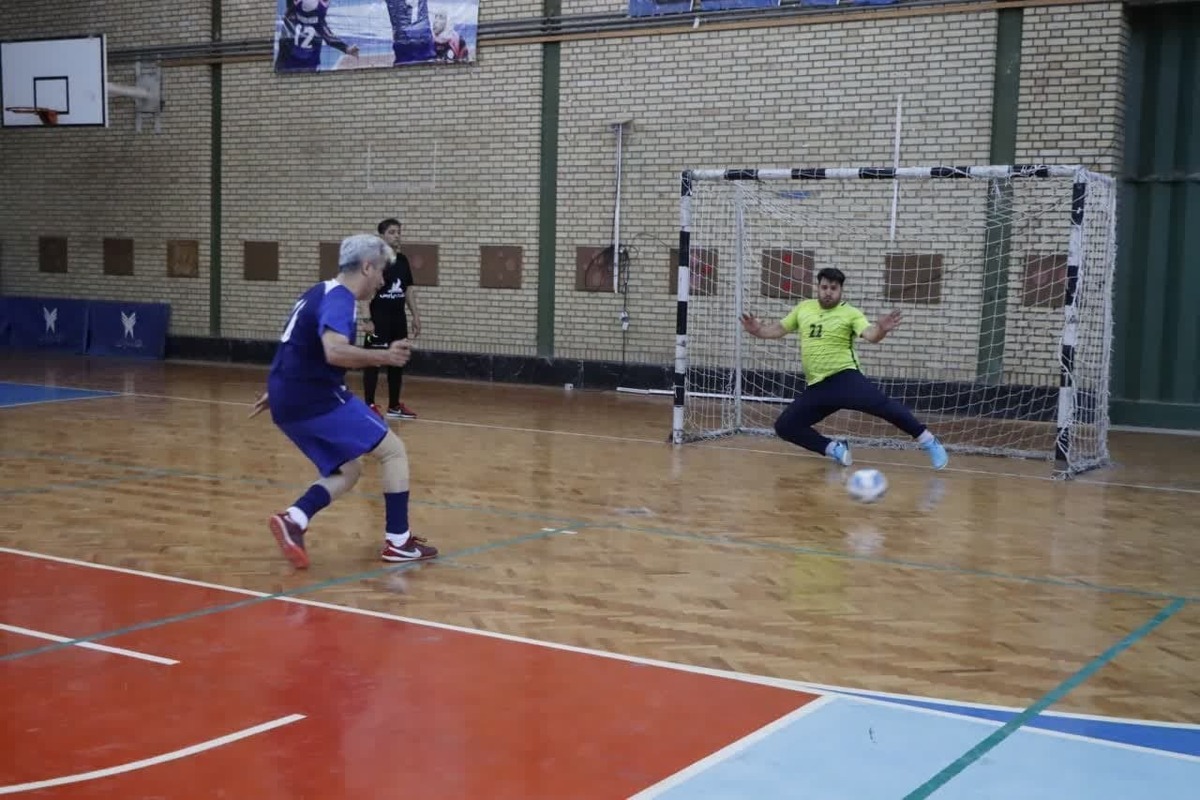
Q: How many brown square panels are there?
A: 12